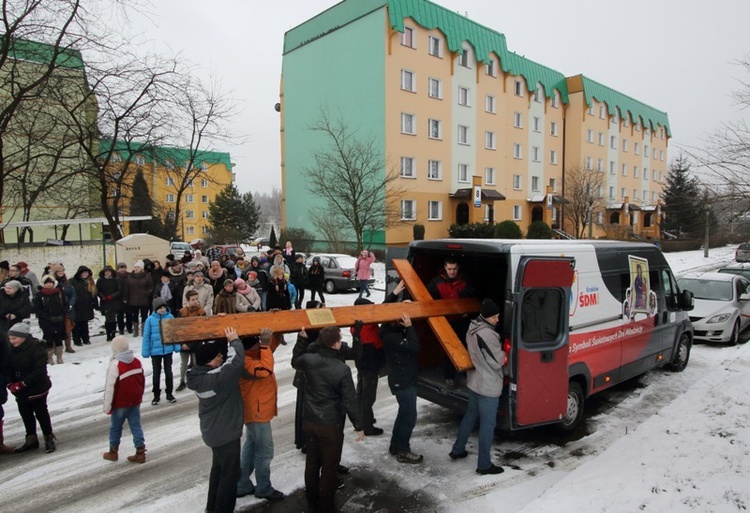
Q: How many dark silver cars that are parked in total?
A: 1